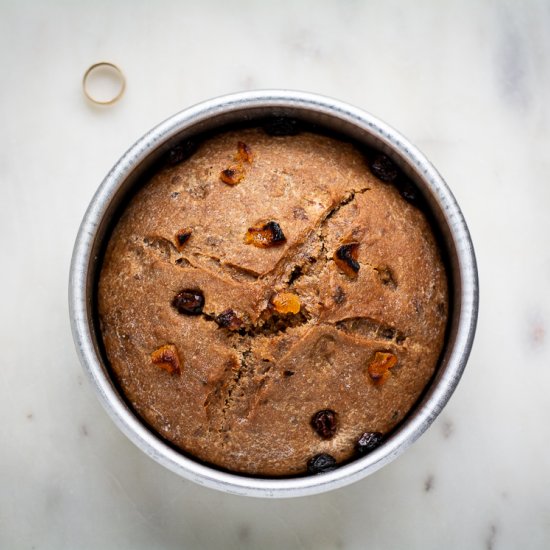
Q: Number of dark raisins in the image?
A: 9